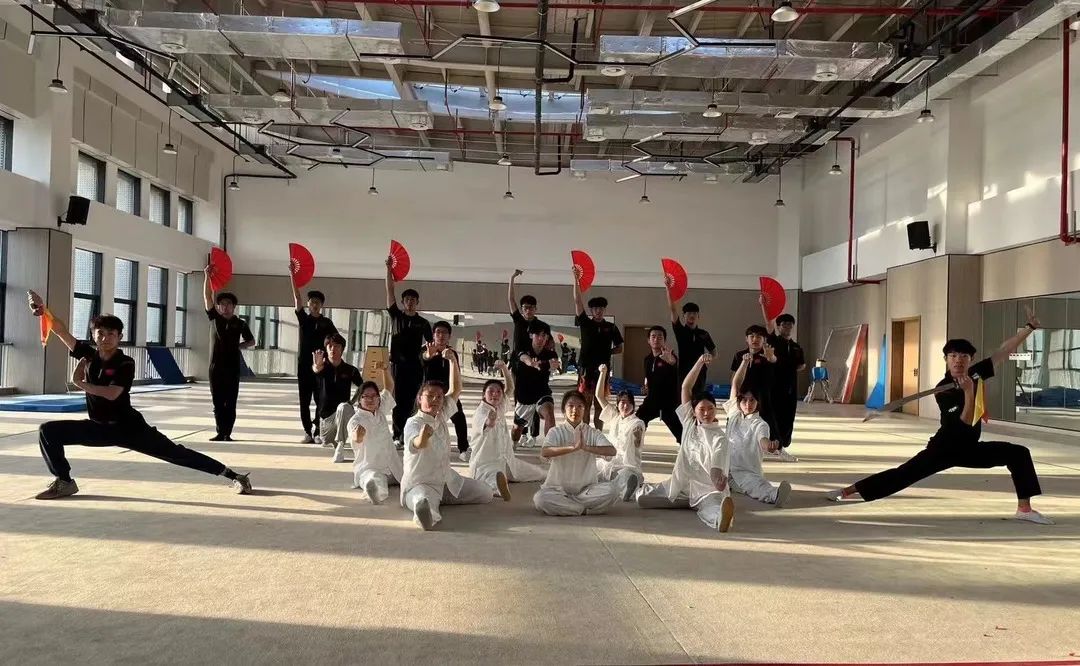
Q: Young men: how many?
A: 14